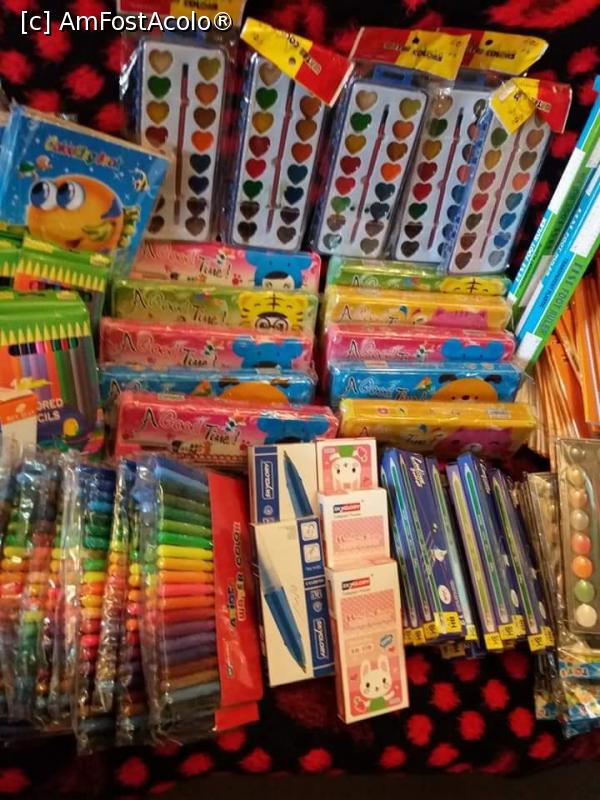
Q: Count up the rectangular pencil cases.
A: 10